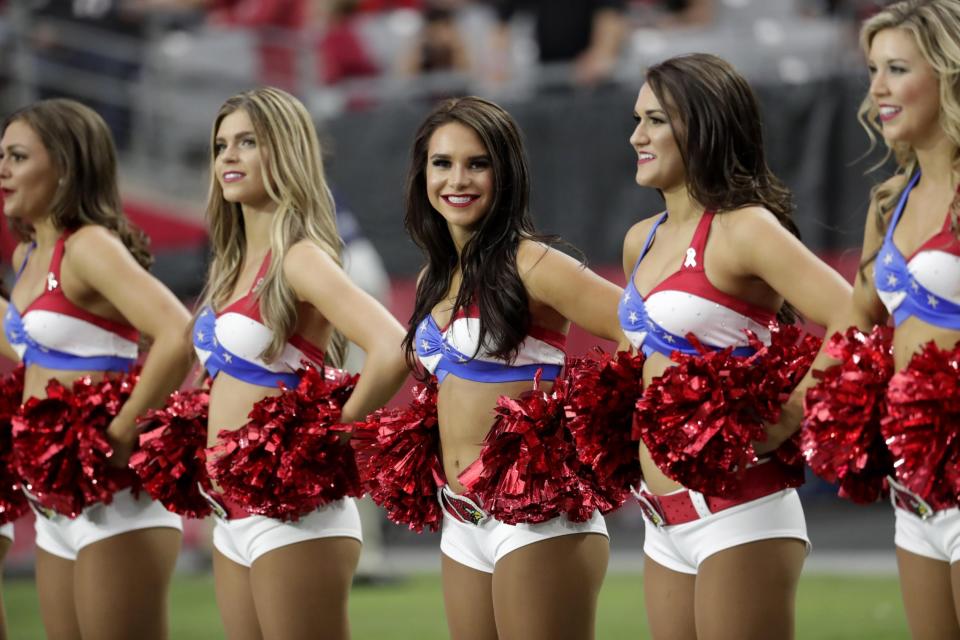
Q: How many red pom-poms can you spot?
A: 10